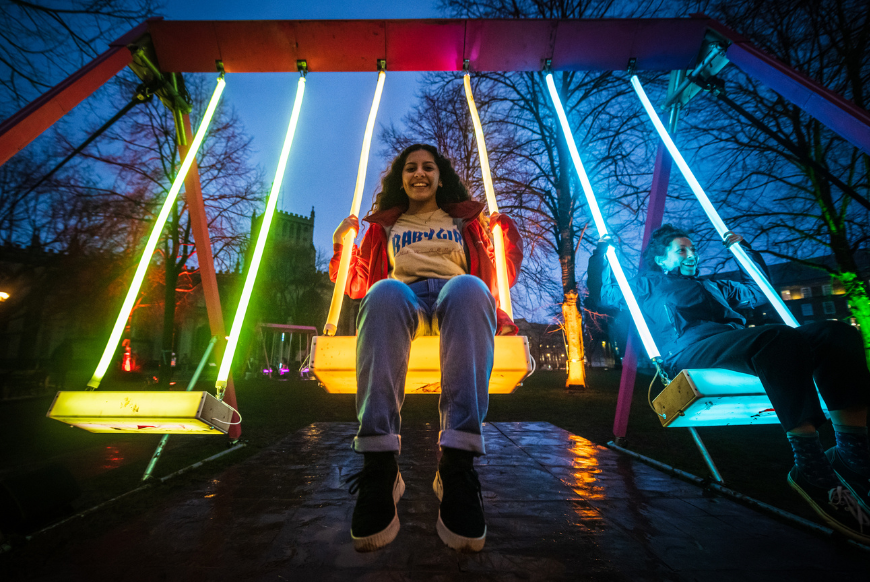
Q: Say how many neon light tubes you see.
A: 6